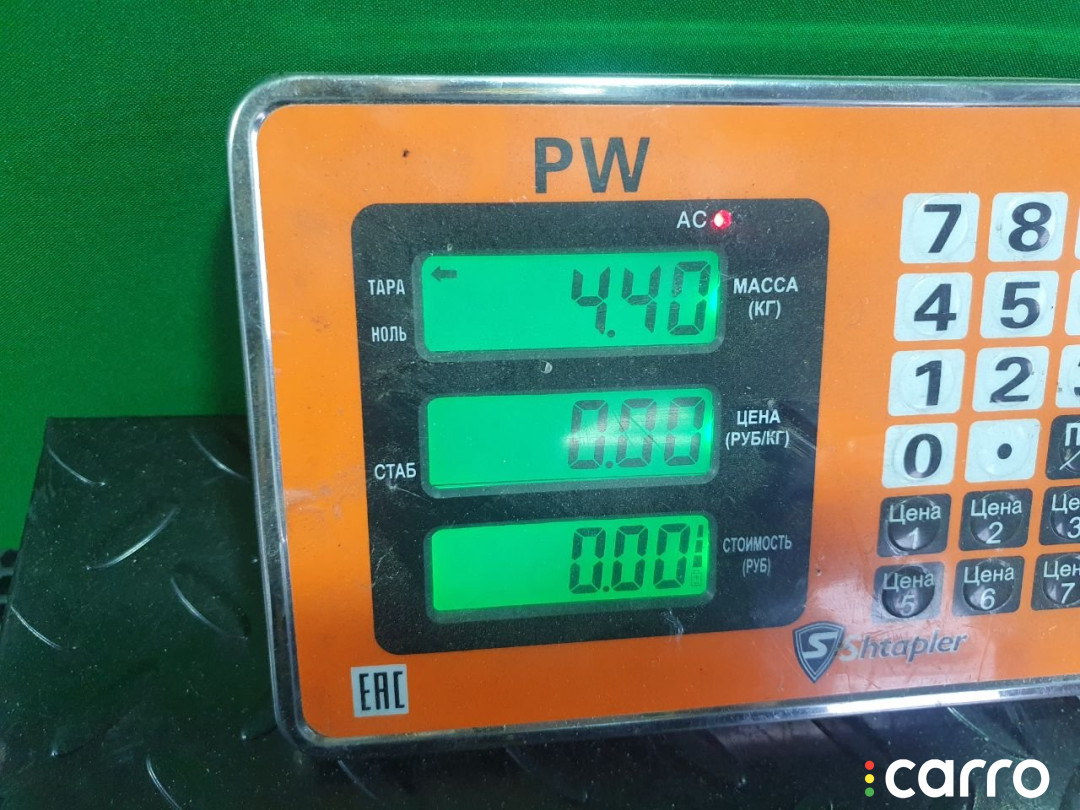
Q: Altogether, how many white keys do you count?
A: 11